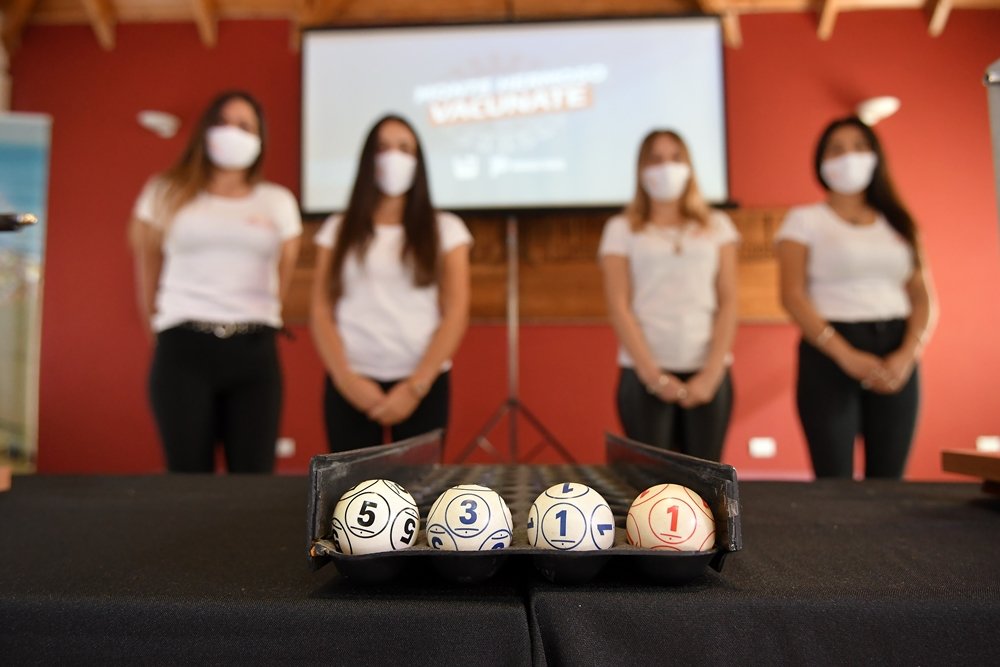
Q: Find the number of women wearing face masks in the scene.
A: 4